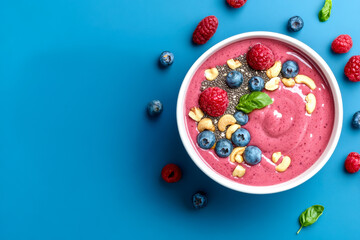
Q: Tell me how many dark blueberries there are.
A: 13